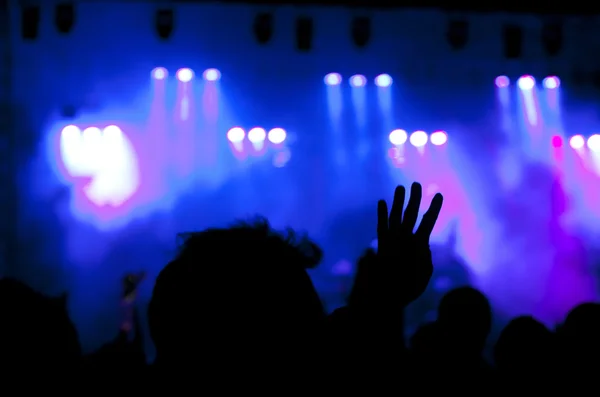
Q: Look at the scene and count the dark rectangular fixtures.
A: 9